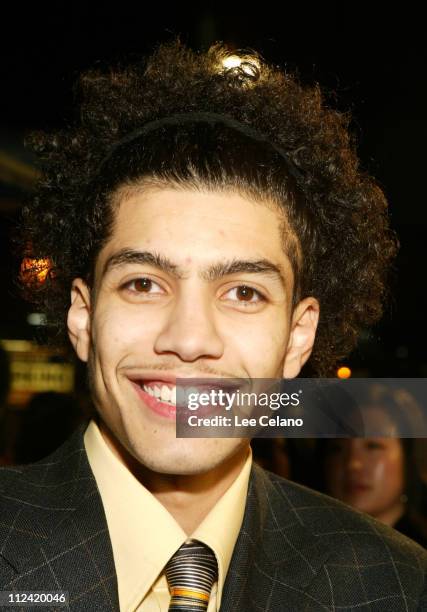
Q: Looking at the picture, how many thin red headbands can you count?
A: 0